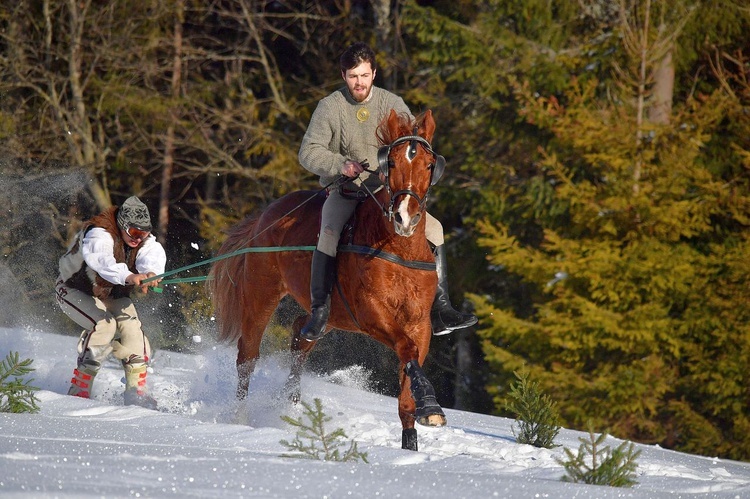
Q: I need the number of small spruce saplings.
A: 4